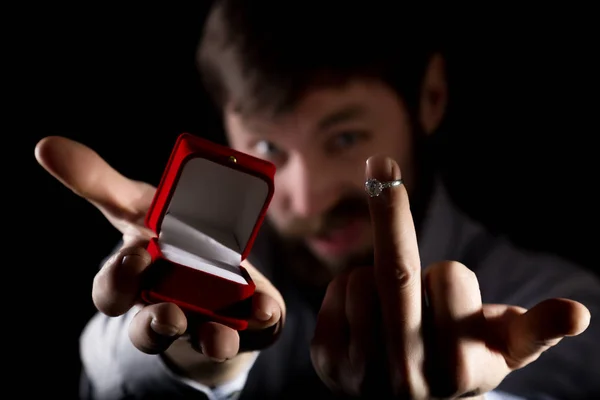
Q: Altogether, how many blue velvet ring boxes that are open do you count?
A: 0